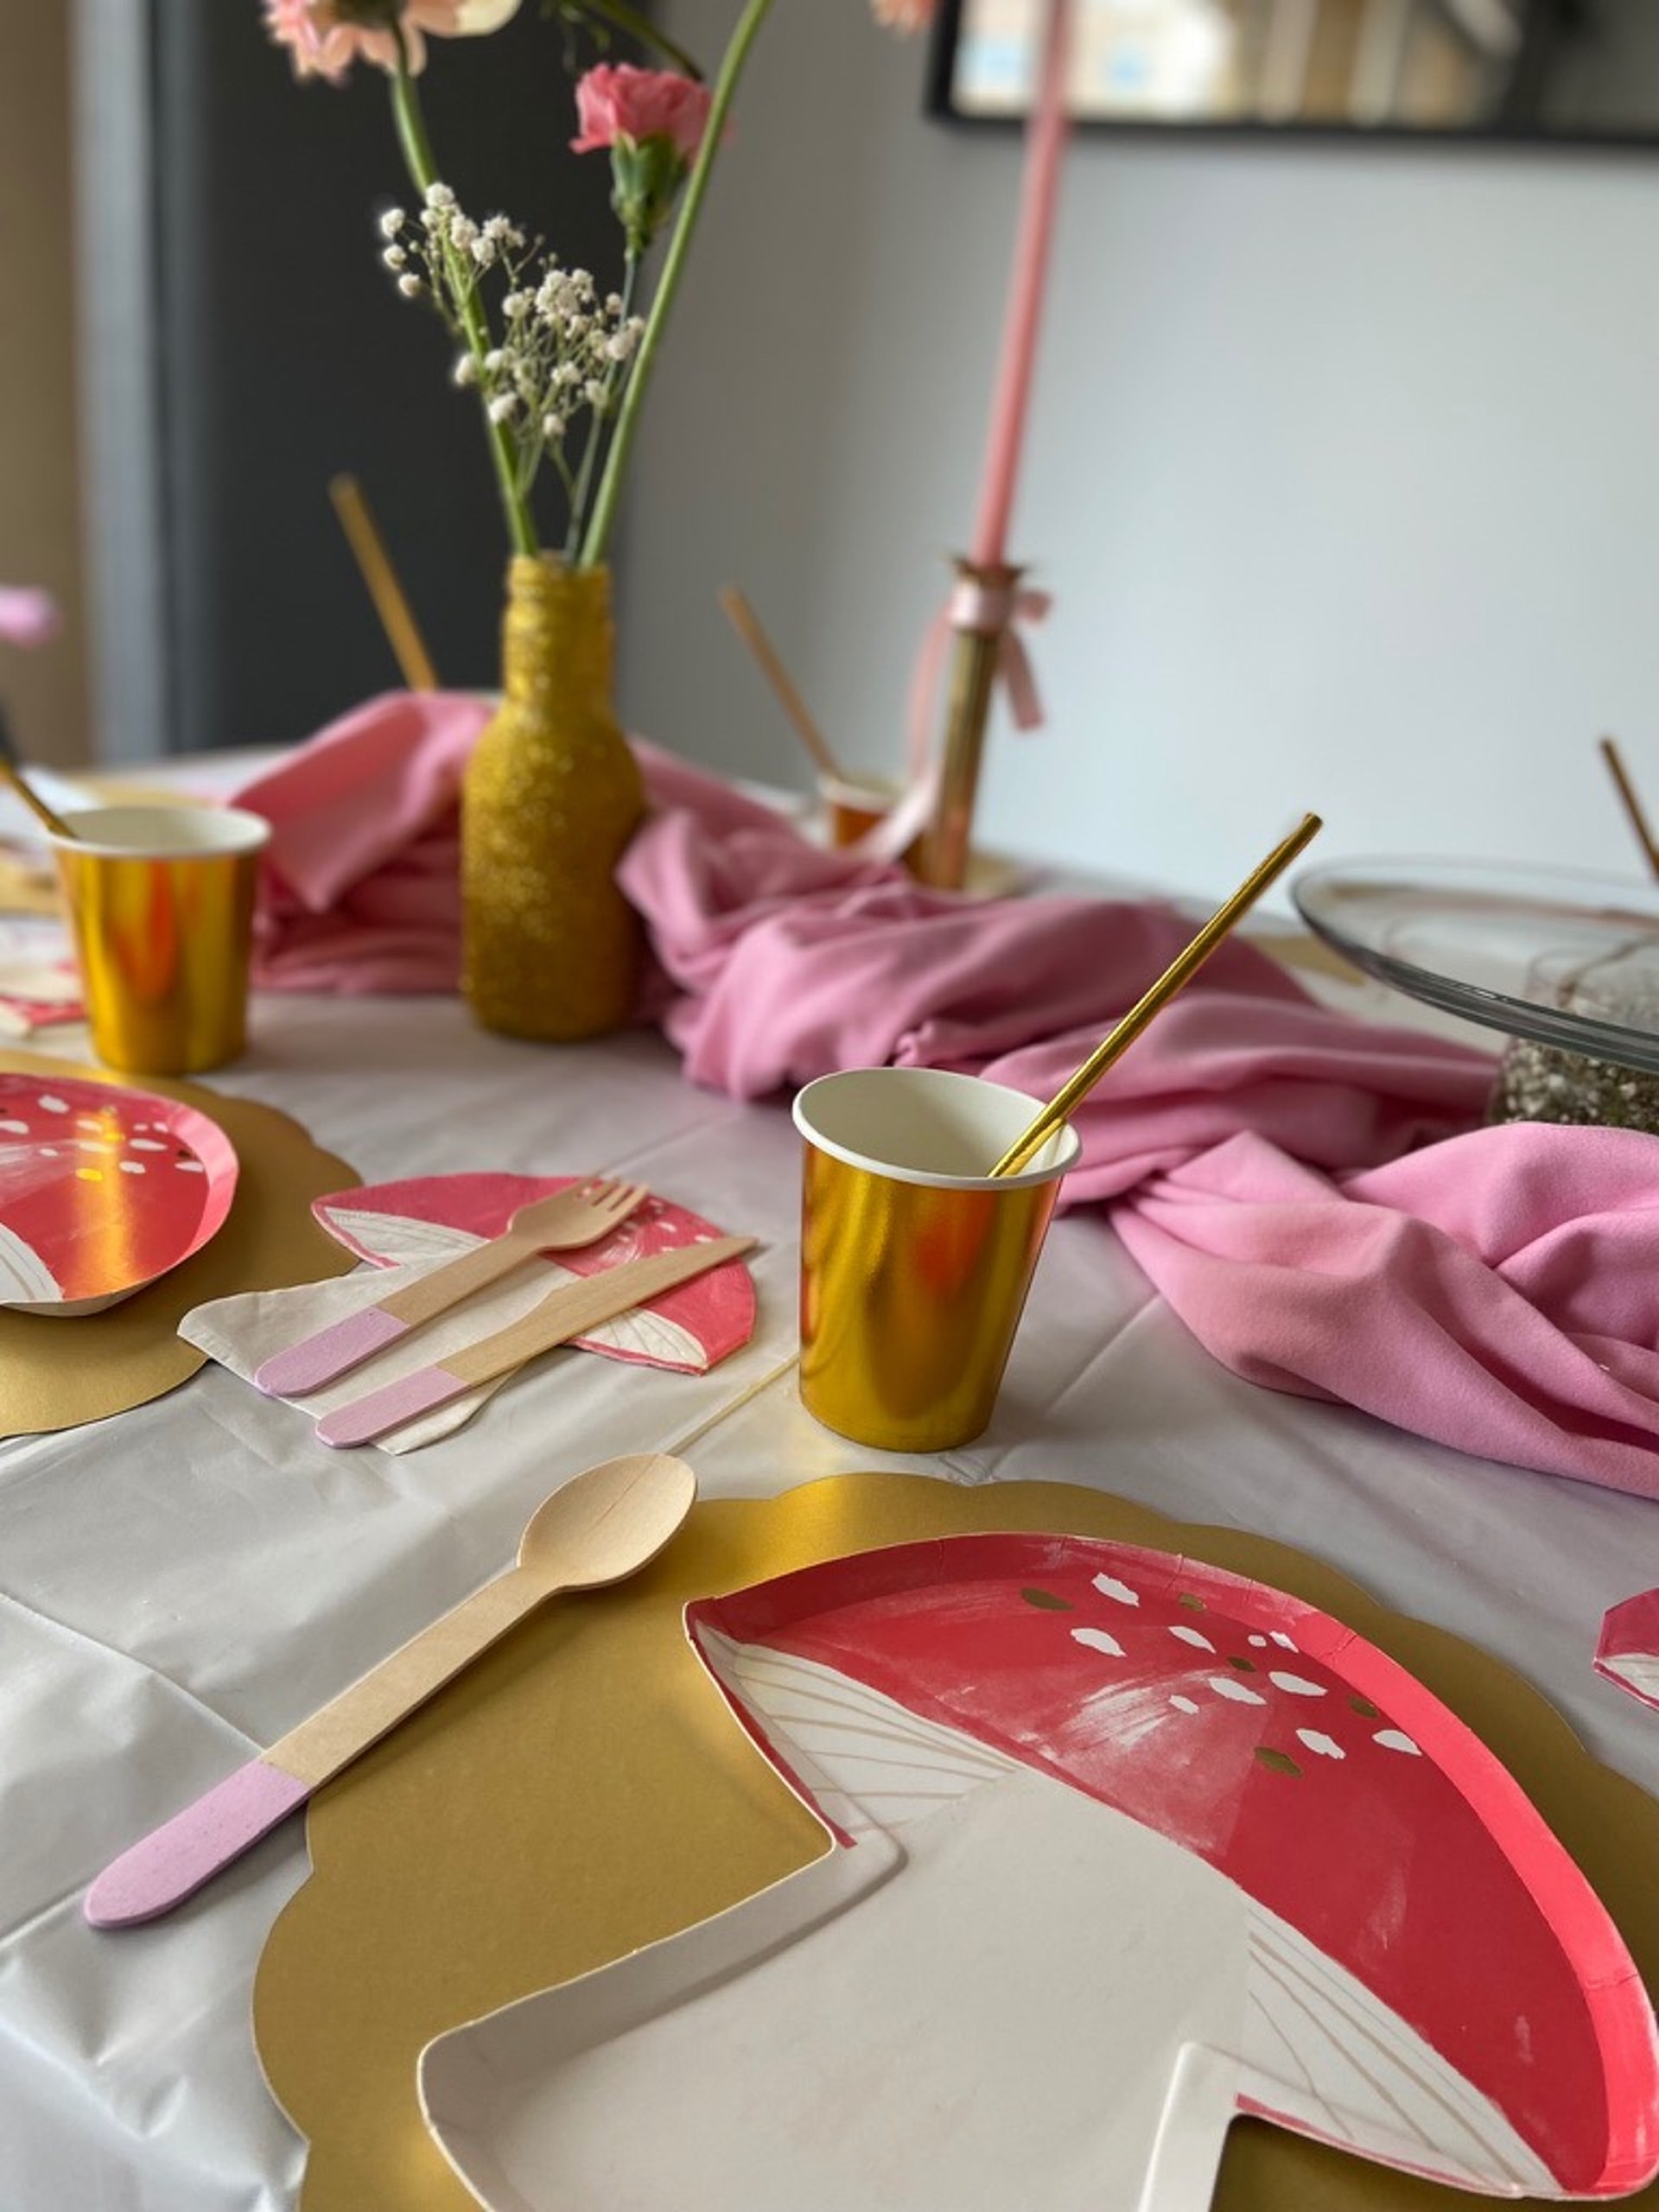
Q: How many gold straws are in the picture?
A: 5